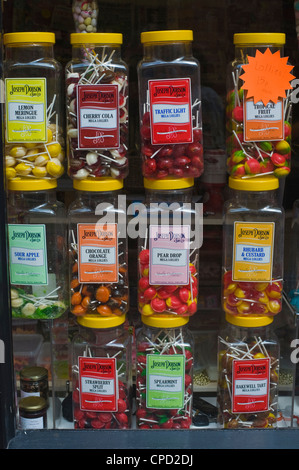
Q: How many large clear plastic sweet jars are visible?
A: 11